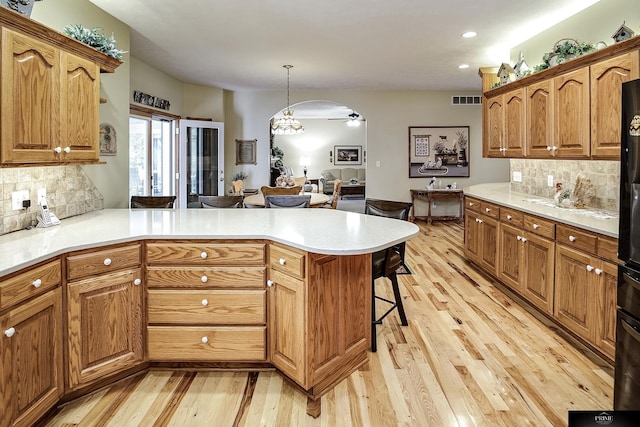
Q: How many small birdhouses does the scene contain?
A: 3